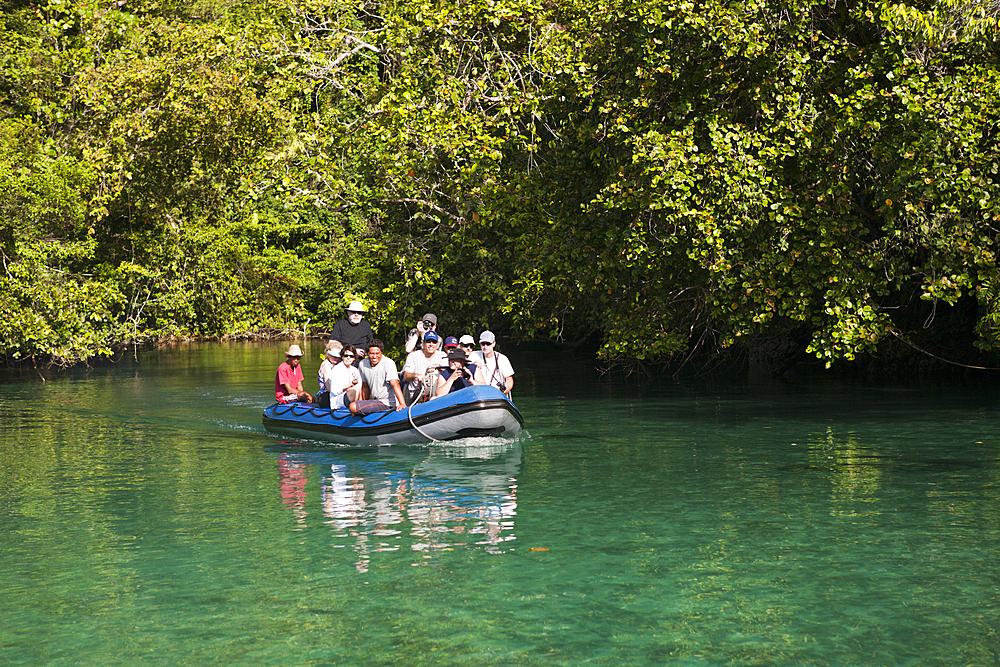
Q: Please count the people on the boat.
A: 11